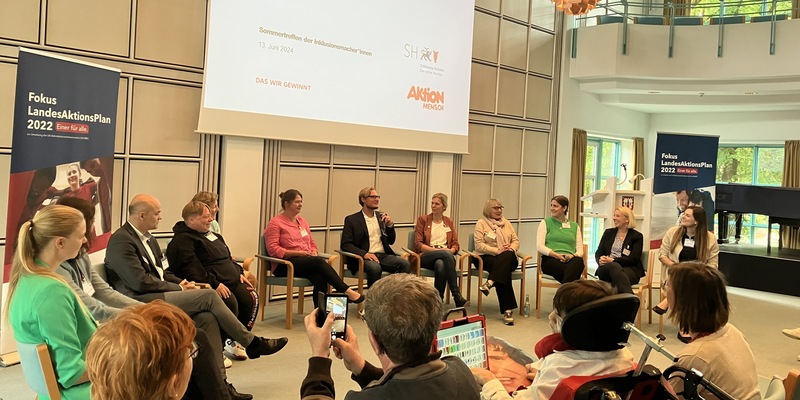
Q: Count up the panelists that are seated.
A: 12